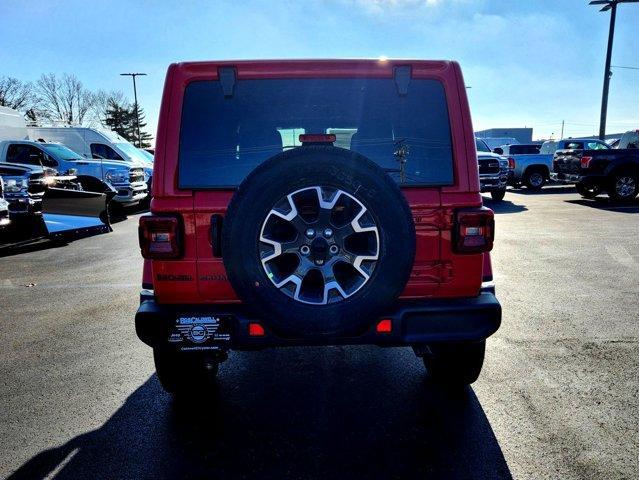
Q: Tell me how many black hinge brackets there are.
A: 2